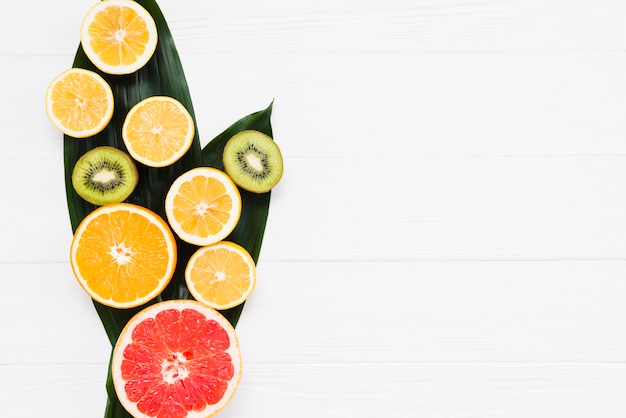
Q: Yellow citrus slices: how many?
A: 5